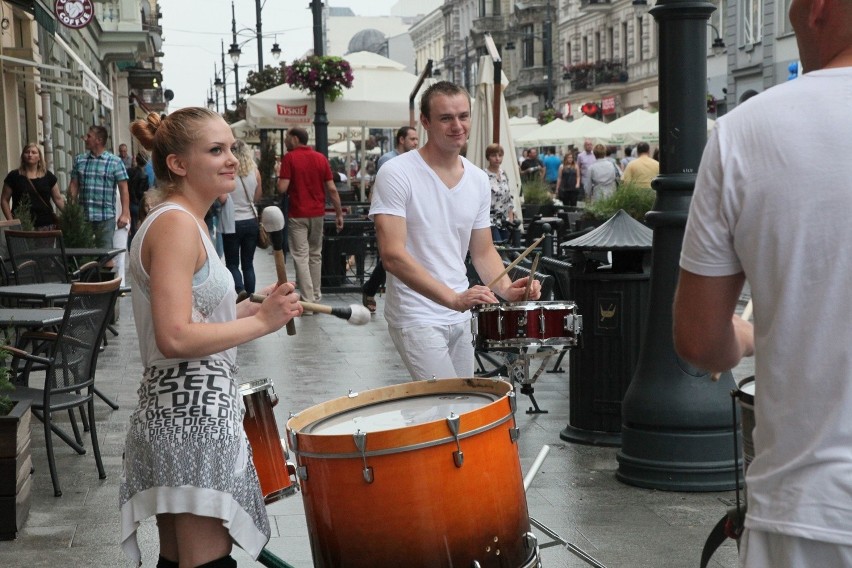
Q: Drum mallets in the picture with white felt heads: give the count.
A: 2